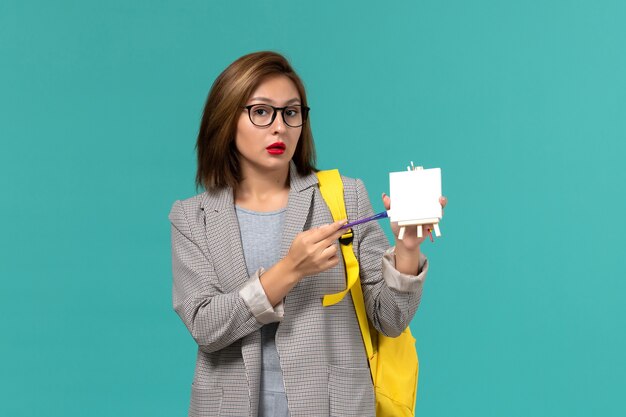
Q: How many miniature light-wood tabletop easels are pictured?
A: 1